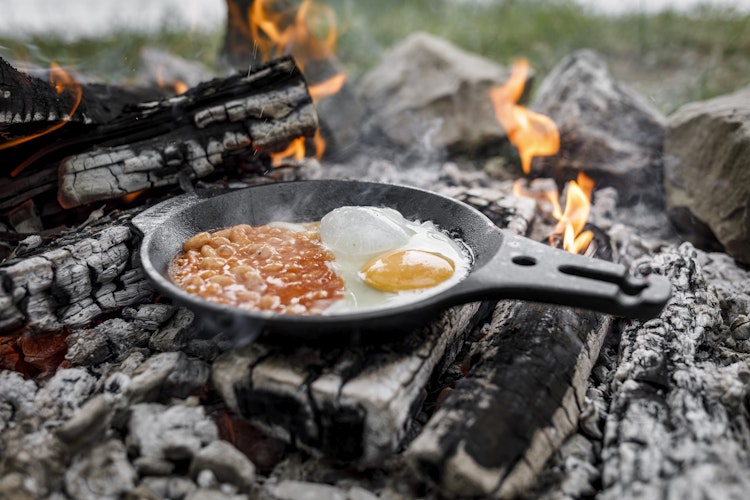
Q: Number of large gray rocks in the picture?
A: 3